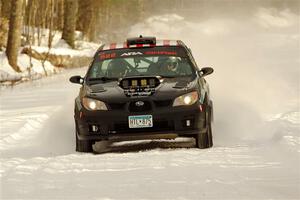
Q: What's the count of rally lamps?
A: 4